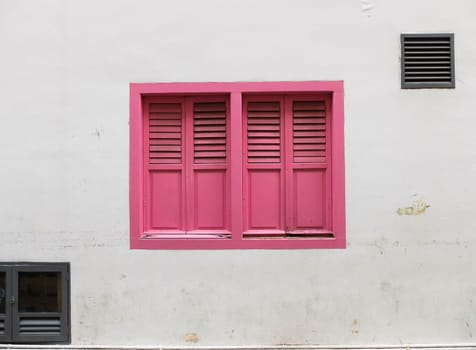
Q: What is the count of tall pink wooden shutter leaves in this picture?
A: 4